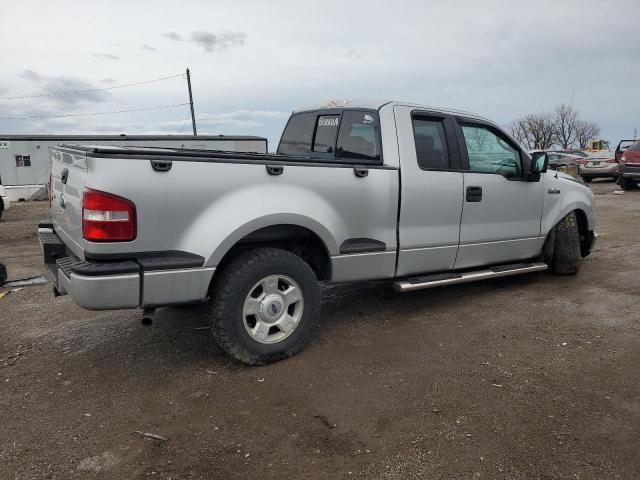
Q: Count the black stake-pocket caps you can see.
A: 3